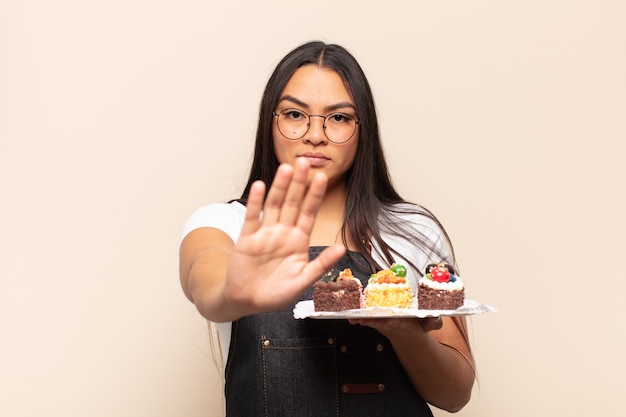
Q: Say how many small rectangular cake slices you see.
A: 3